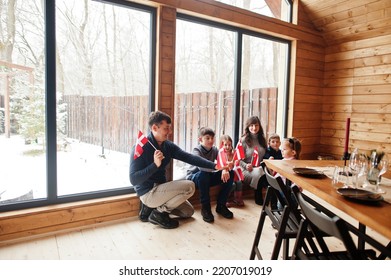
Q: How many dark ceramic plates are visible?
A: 2